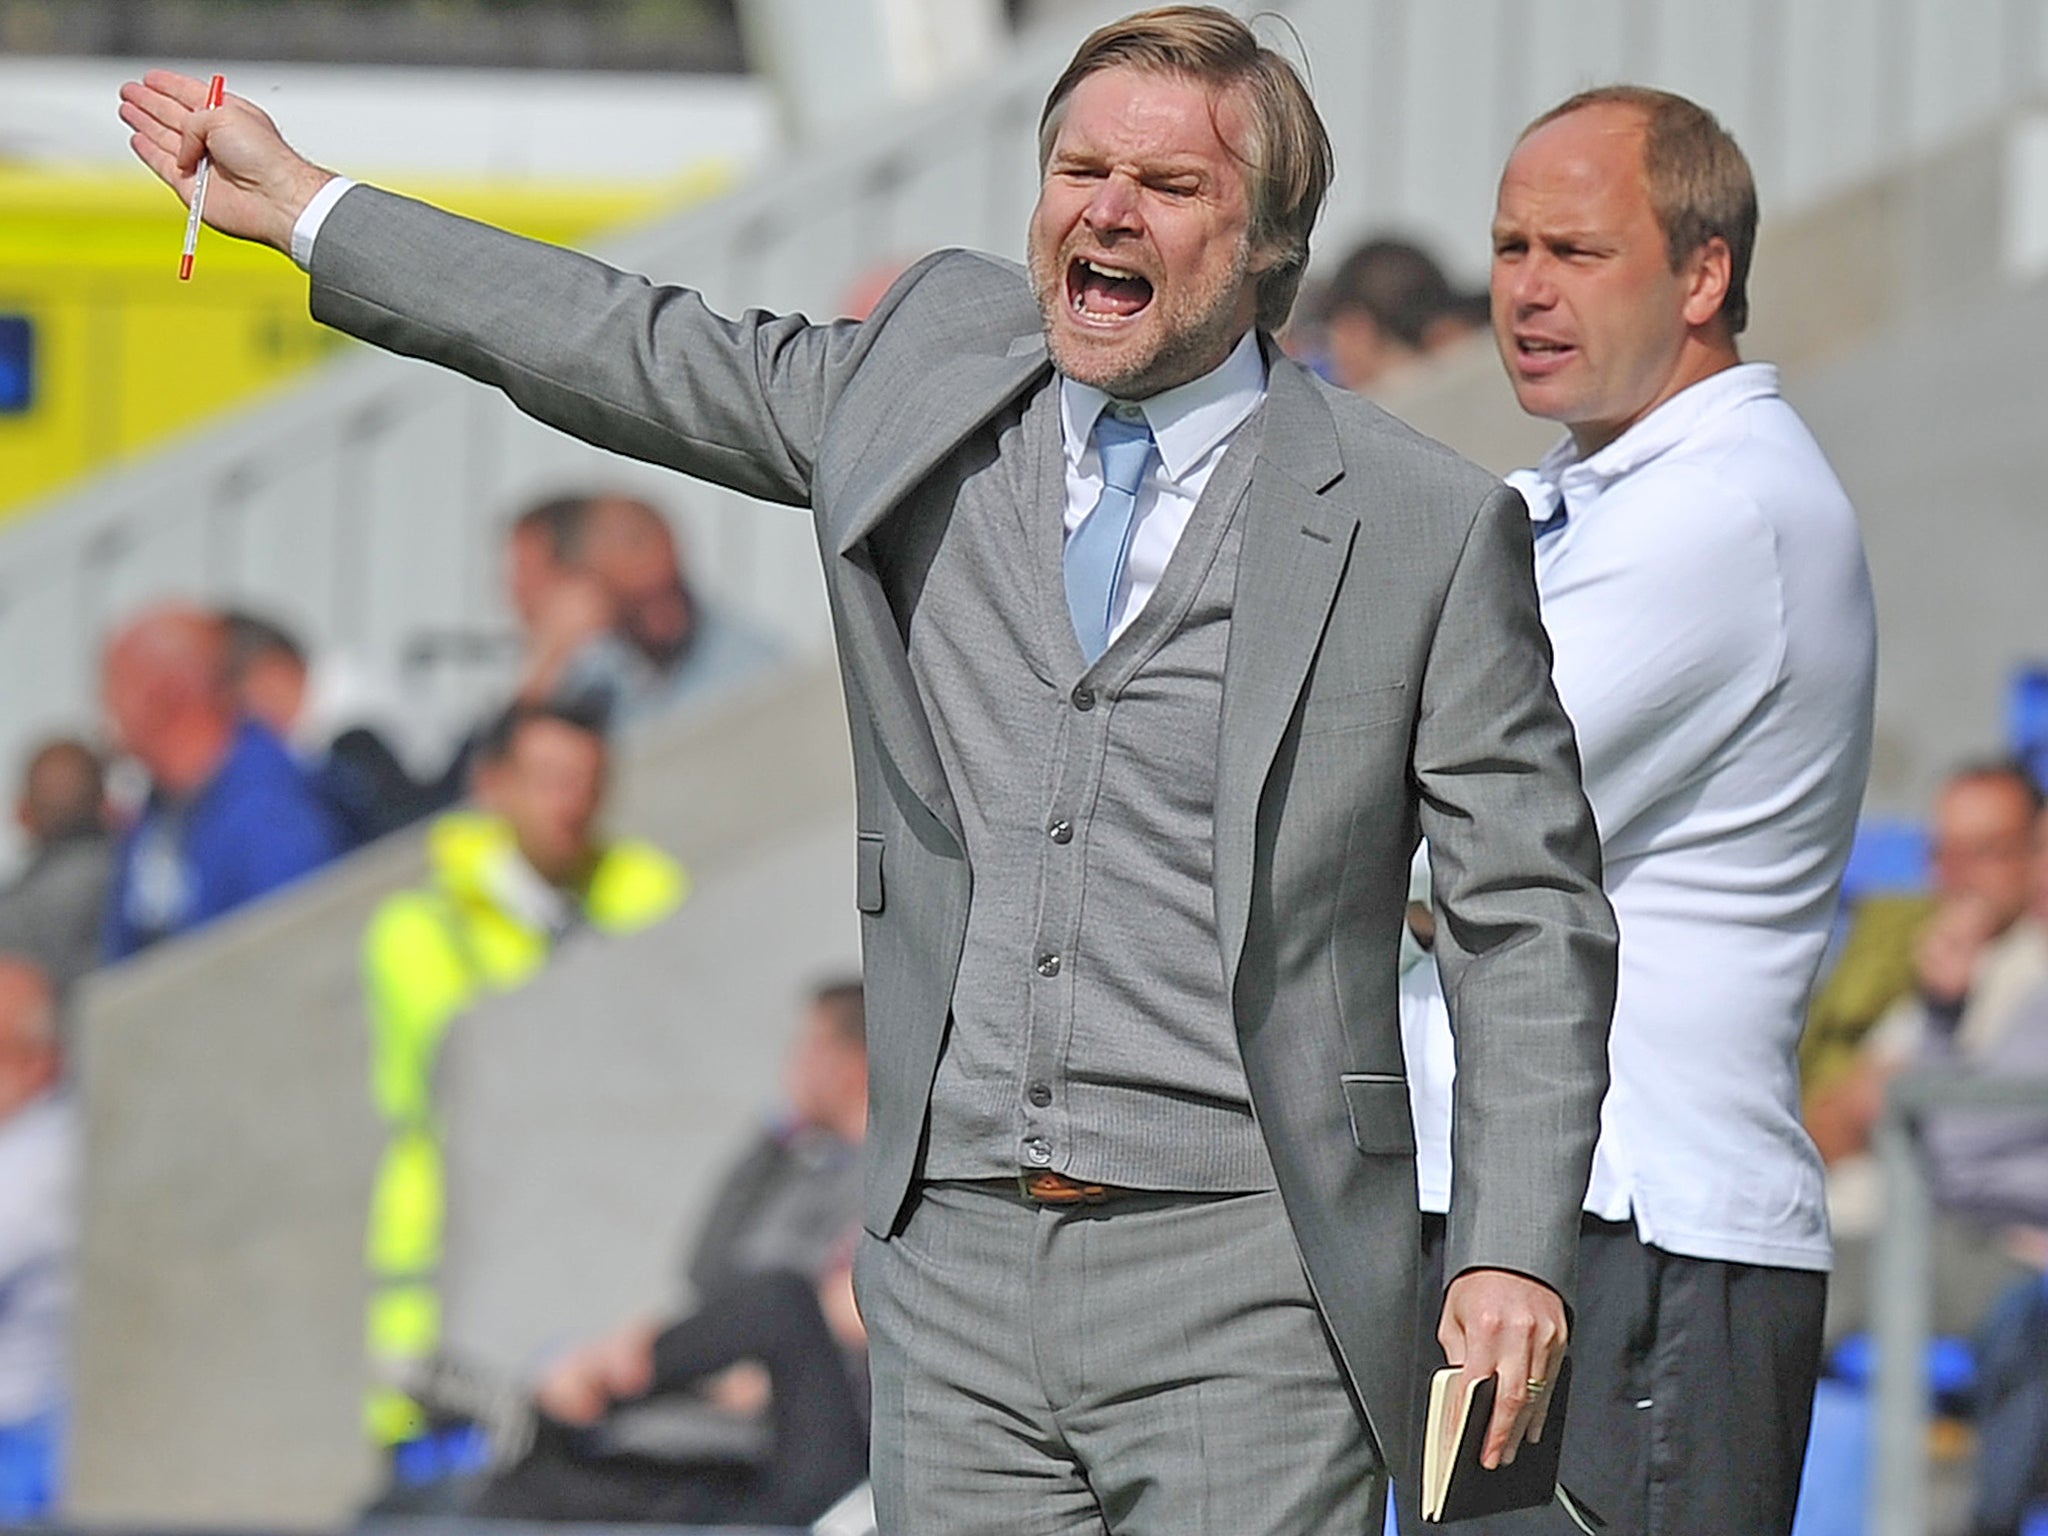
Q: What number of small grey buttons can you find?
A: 5